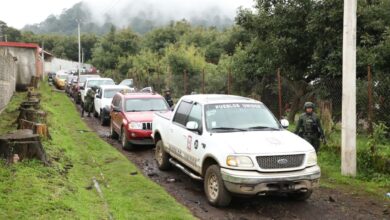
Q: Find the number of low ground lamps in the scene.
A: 0